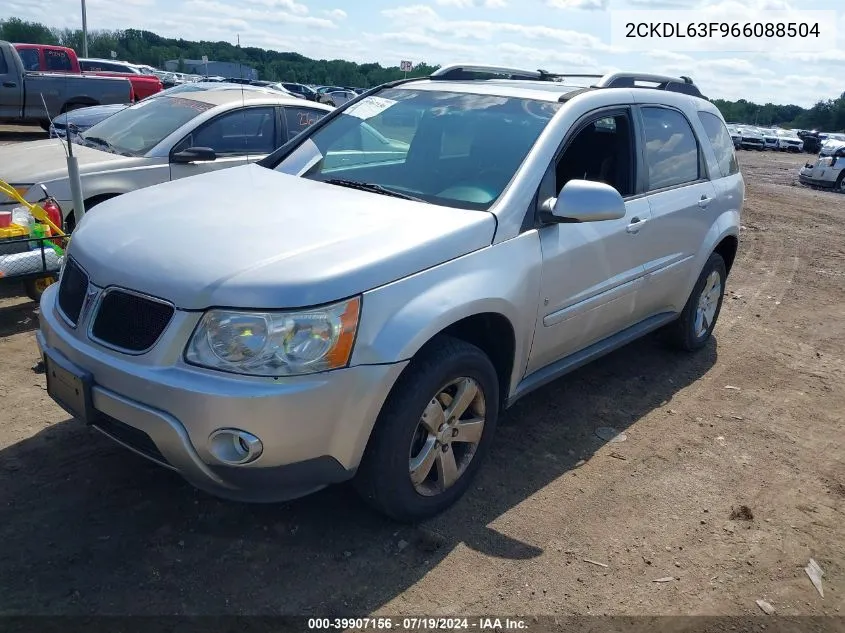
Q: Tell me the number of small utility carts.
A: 1